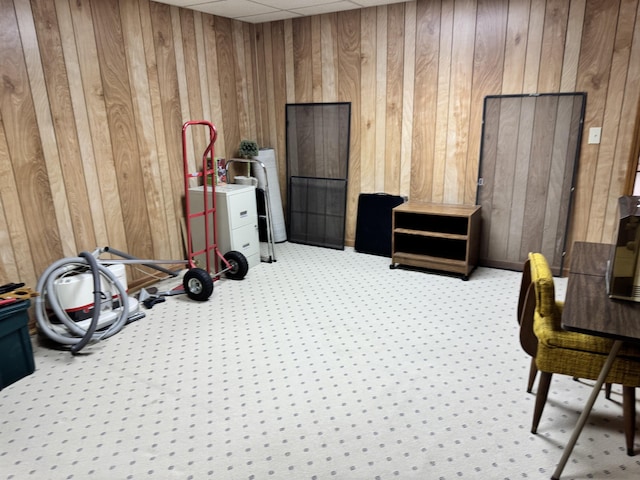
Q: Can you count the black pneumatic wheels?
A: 2